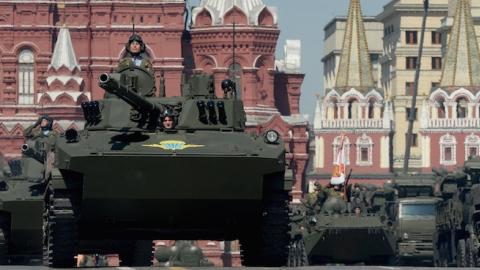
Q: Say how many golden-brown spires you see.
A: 2